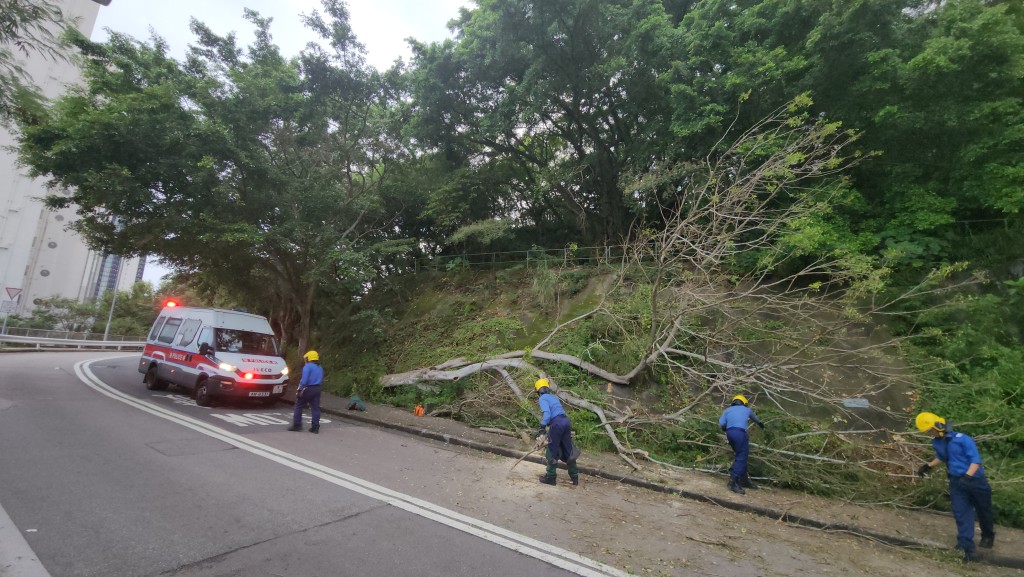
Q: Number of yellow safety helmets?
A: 4